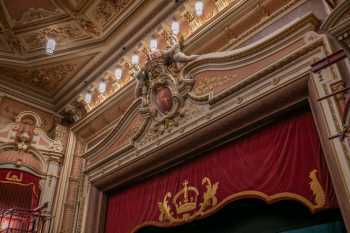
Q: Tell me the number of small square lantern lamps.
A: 8